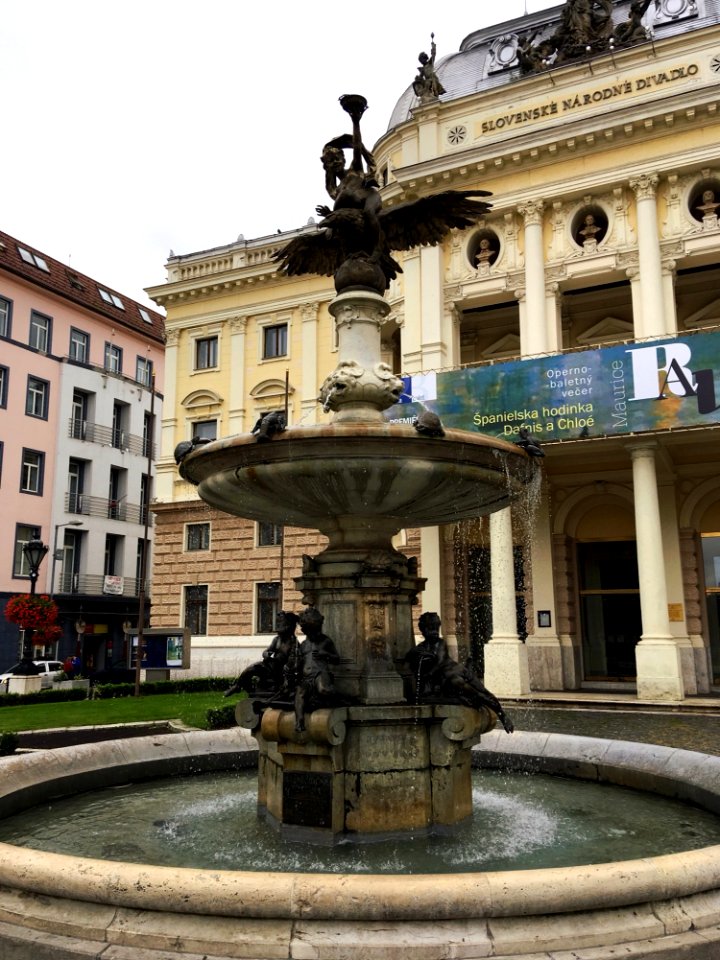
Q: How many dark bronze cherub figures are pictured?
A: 3